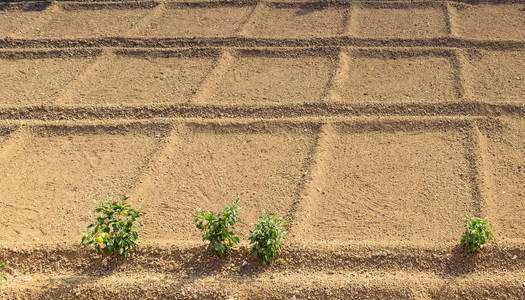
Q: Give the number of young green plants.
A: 4